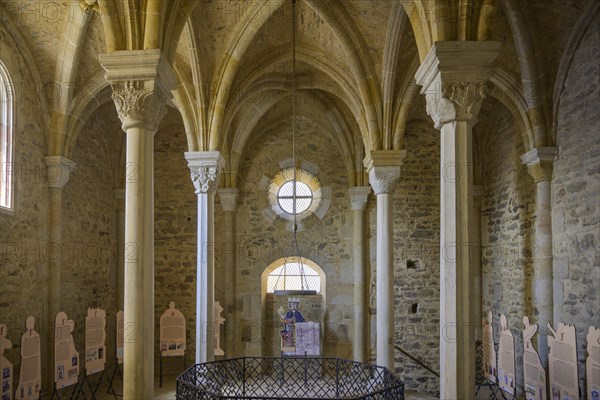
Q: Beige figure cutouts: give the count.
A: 12